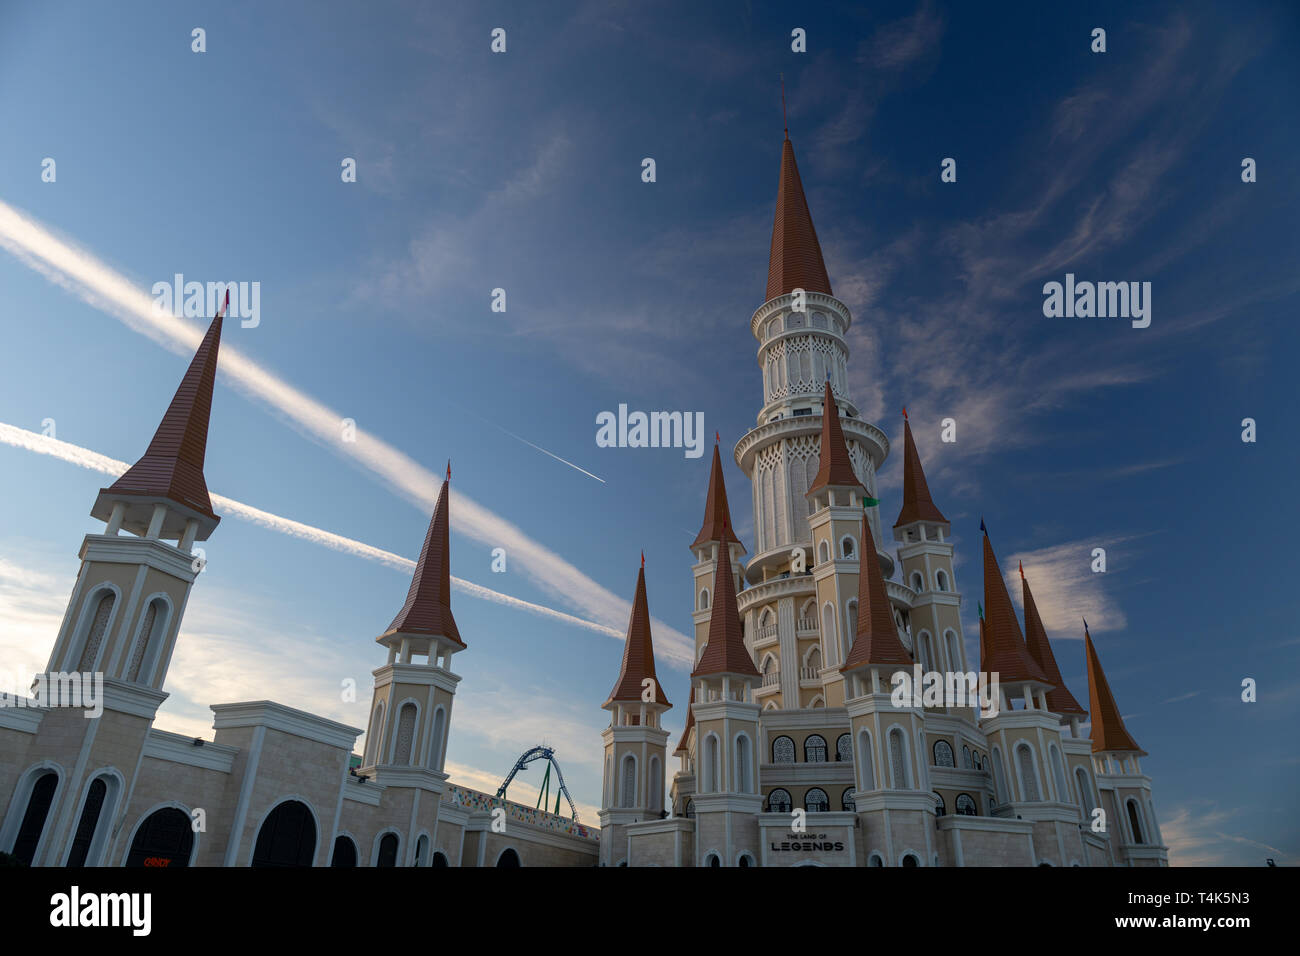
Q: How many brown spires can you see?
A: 14